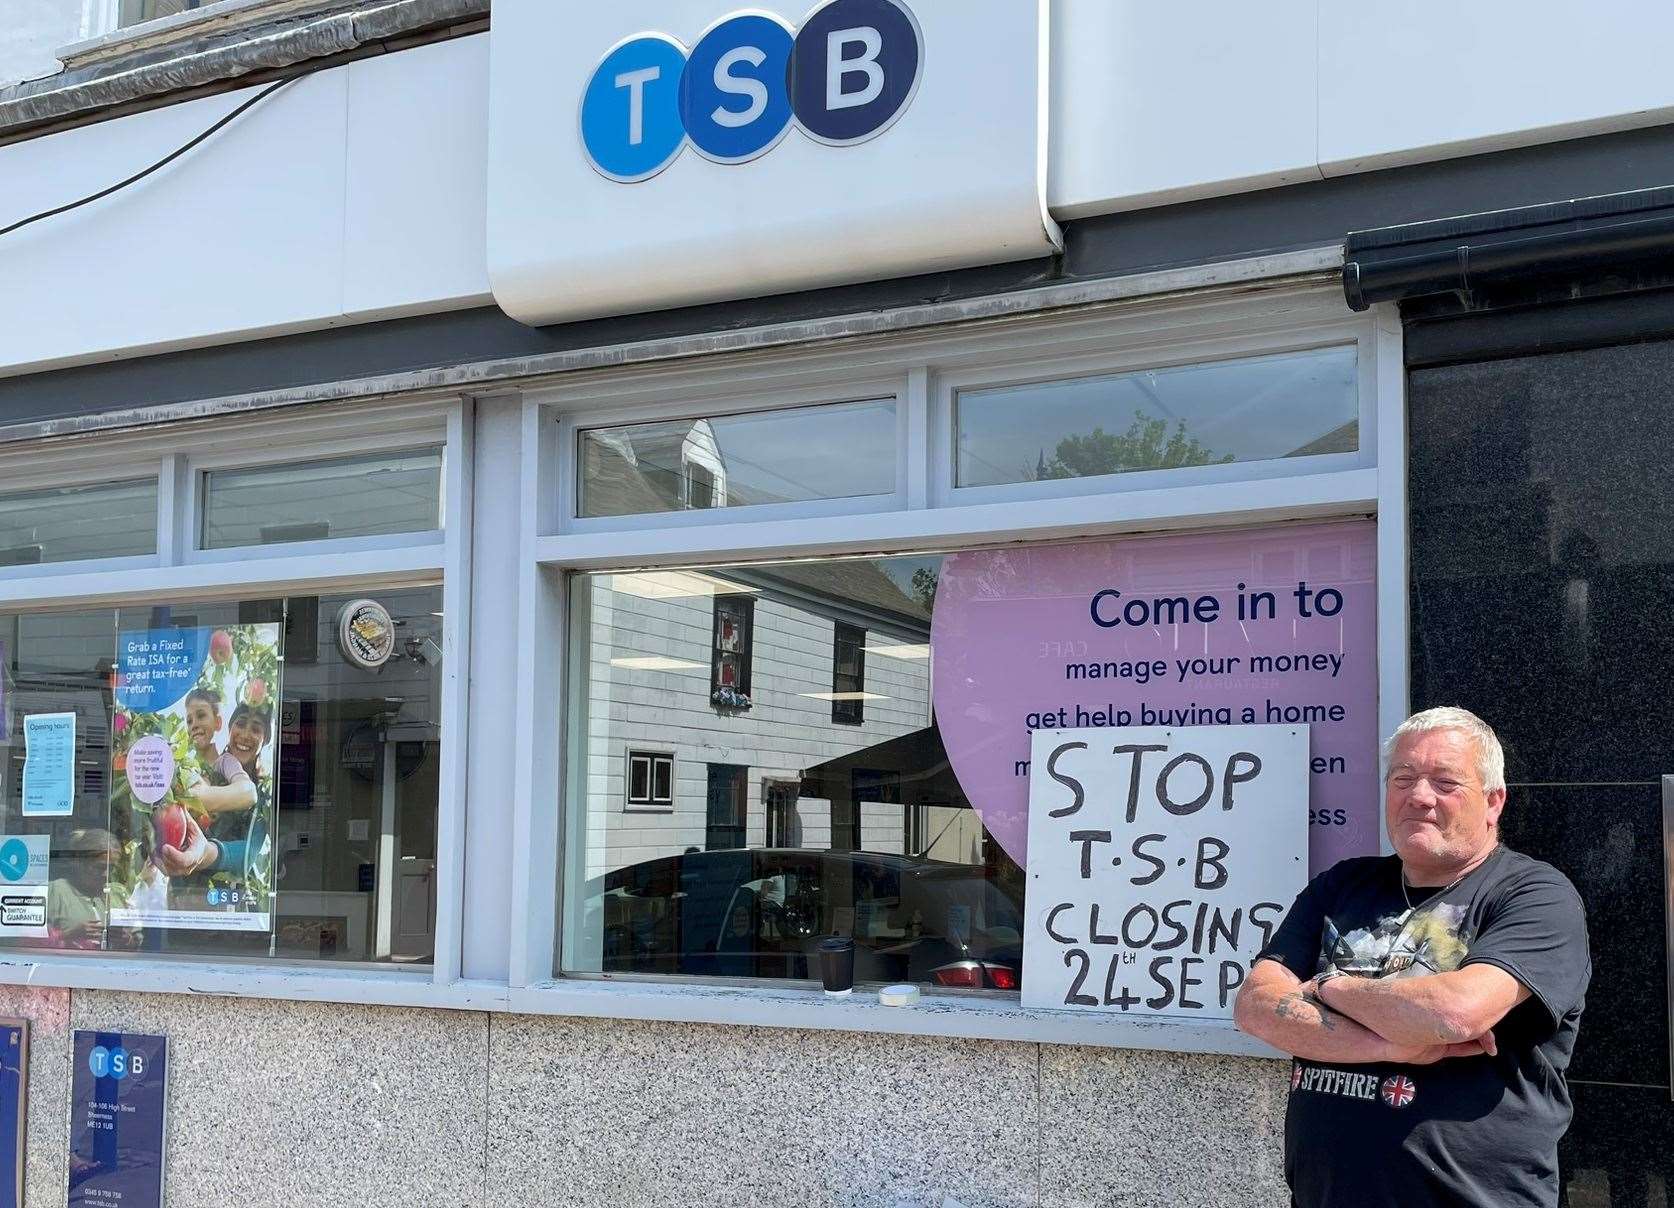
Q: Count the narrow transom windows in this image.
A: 4